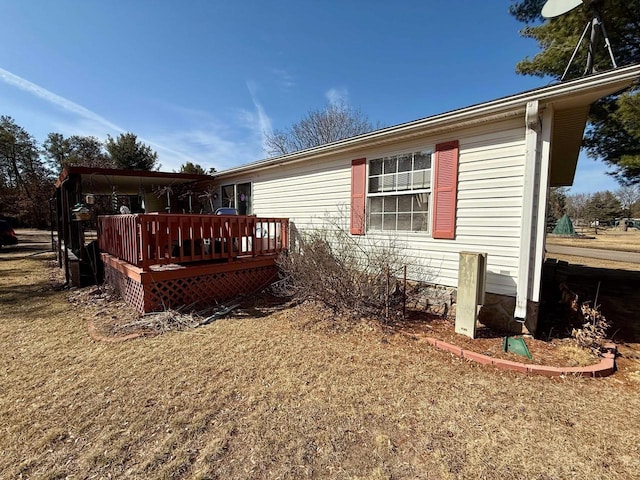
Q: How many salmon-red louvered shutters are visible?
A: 2